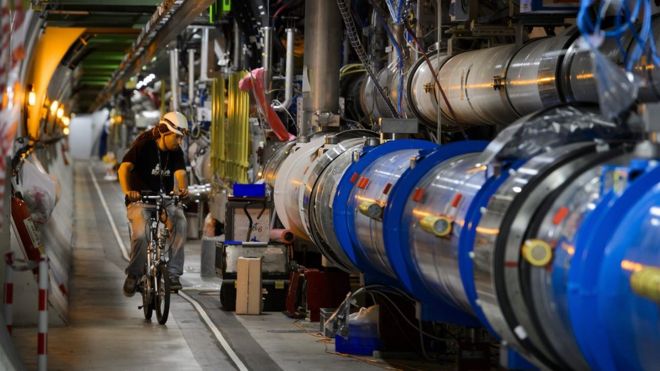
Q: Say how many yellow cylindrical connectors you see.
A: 4